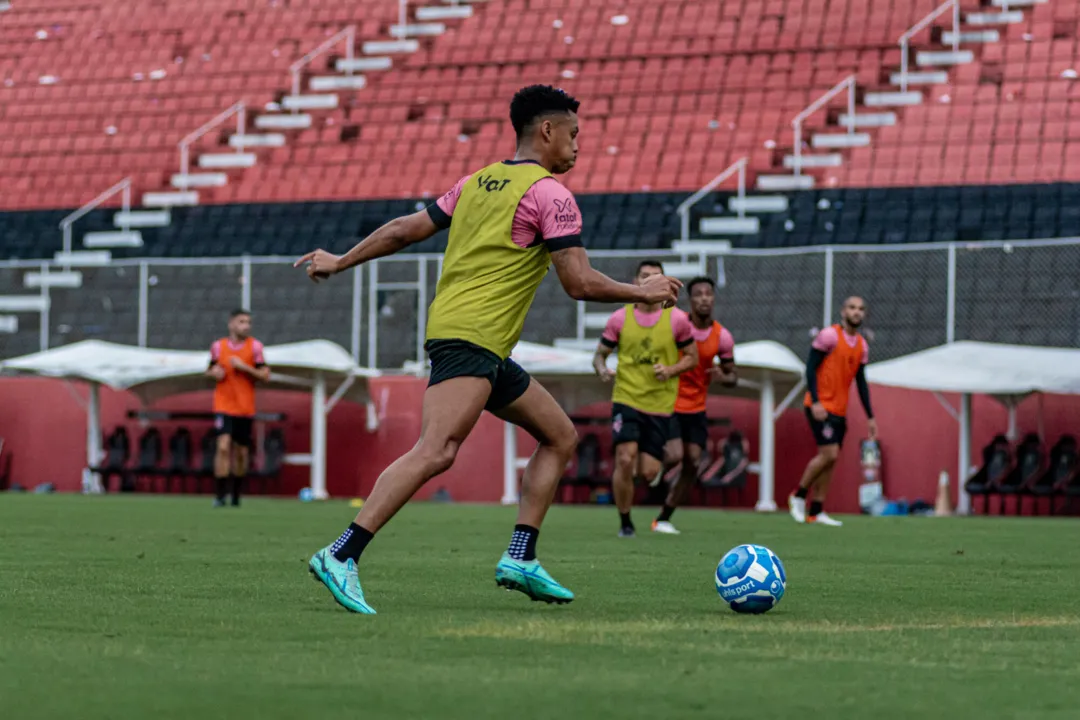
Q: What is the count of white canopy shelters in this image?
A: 3